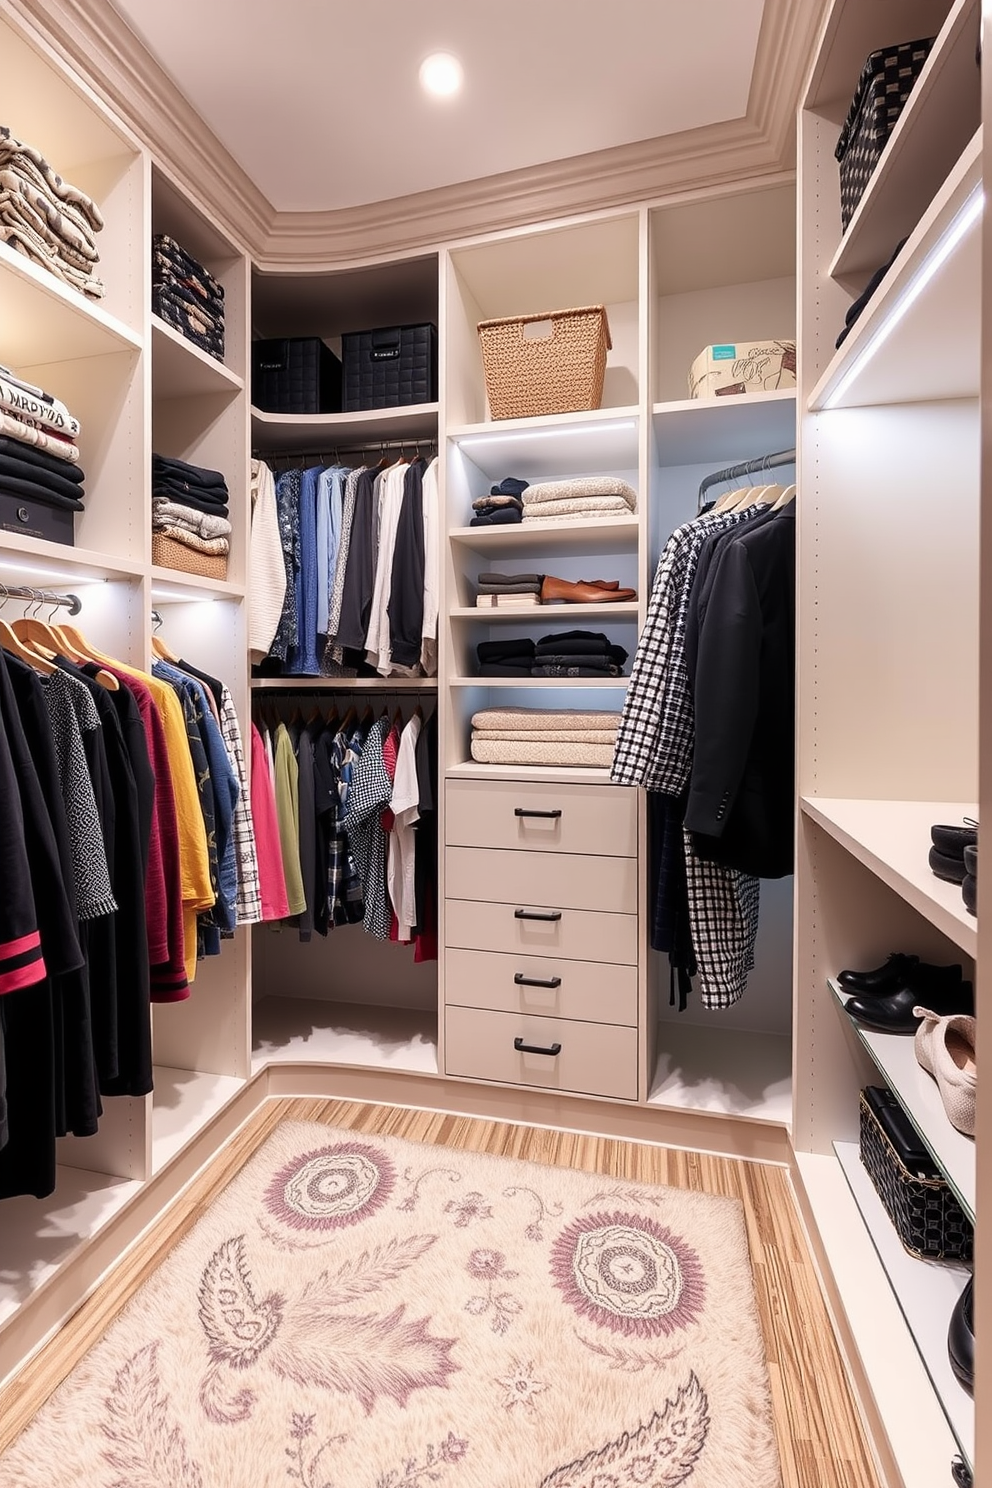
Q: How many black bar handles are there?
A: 4